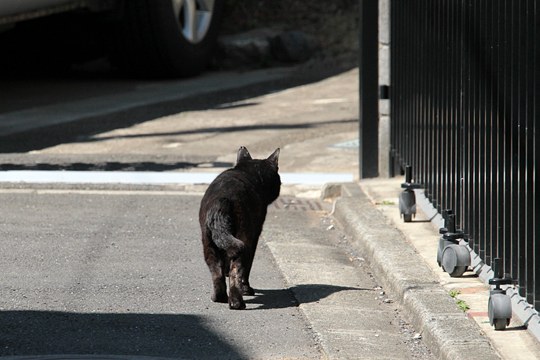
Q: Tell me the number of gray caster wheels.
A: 4